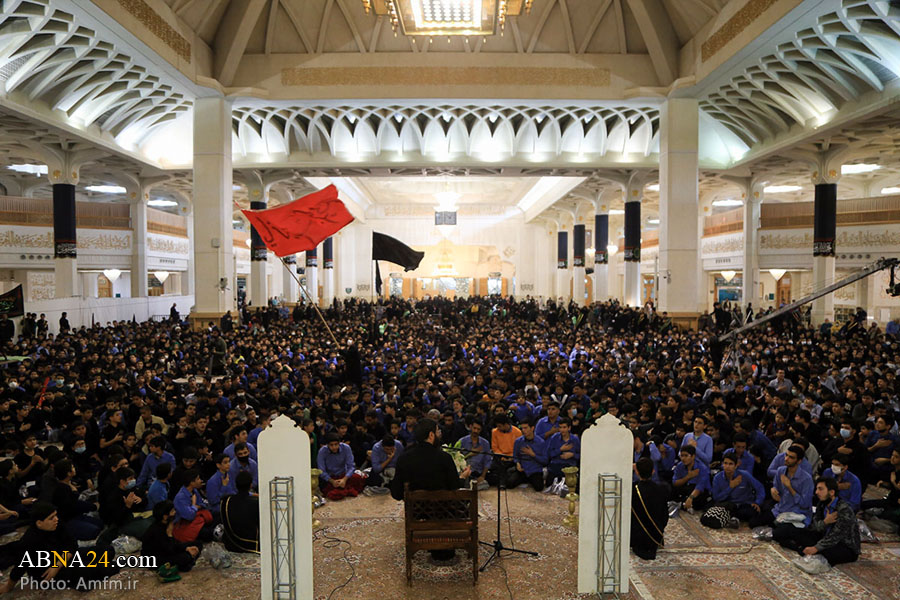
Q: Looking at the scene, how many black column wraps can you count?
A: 10